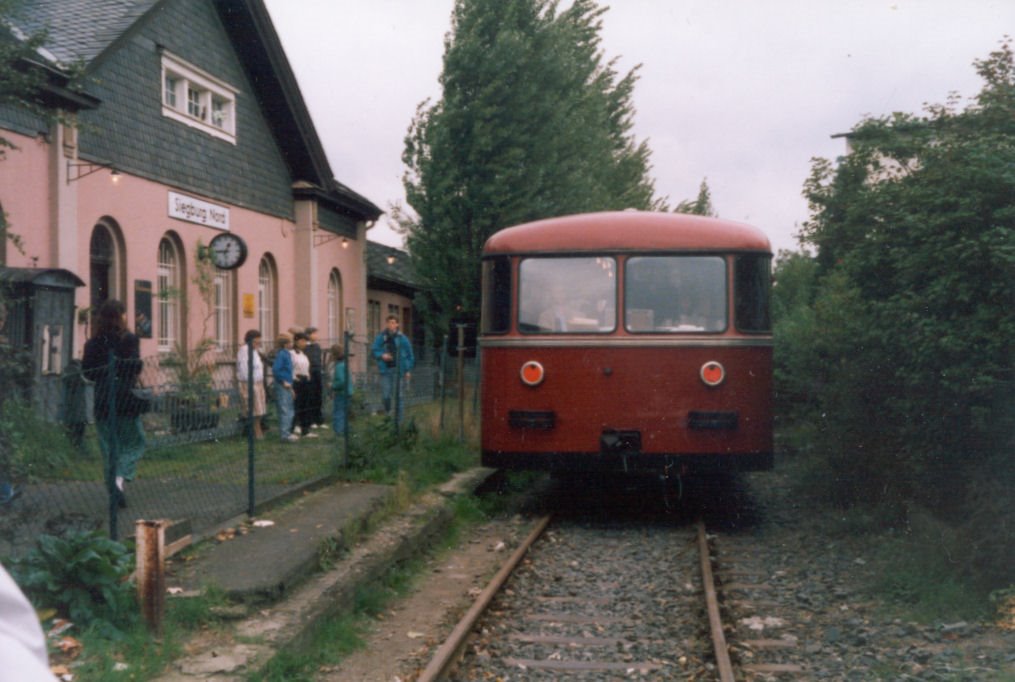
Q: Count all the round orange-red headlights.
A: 2